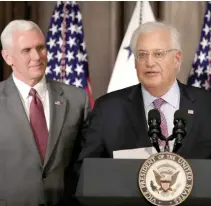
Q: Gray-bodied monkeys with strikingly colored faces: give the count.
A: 0